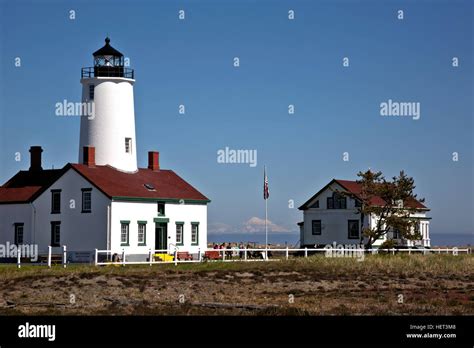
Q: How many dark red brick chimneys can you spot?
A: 3